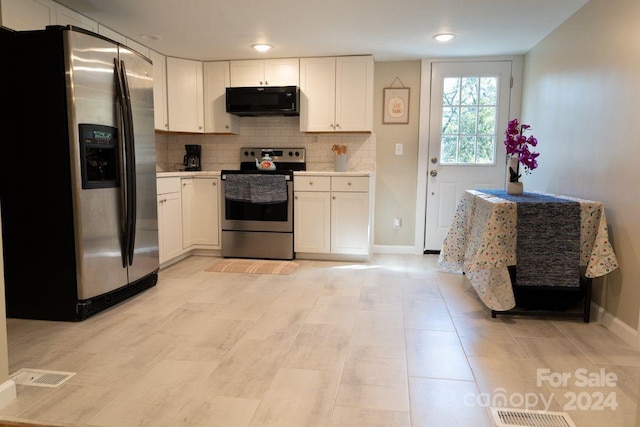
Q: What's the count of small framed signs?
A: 1